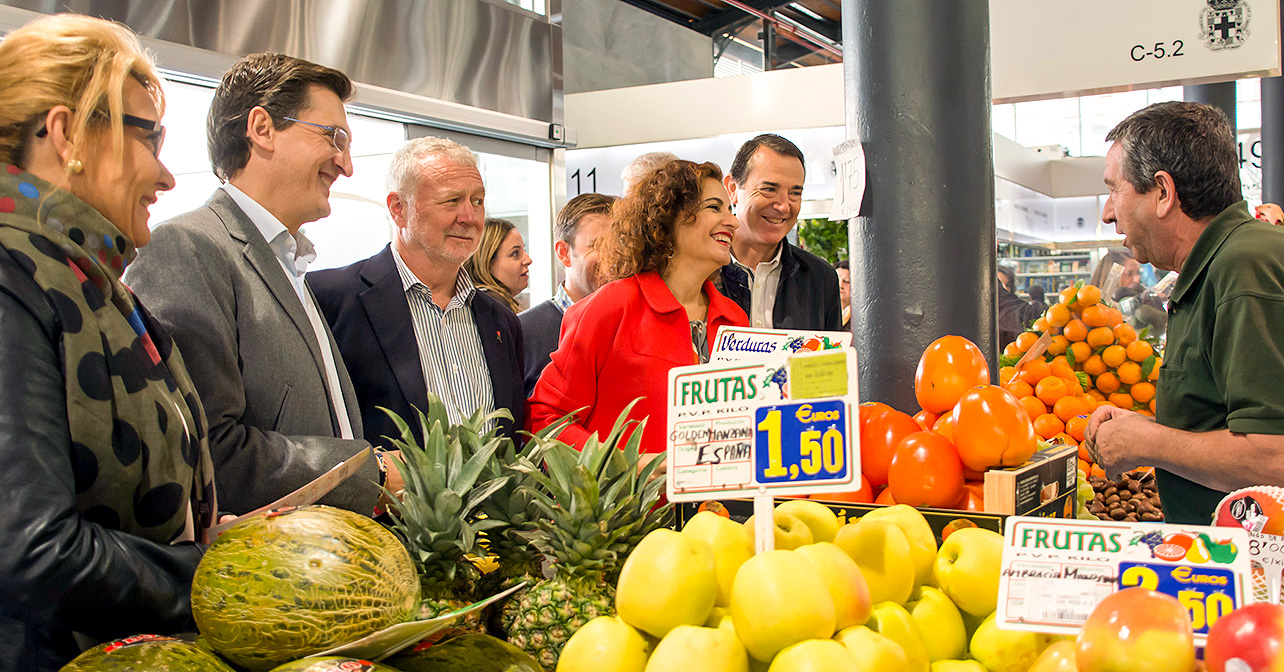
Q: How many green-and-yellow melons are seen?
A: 4